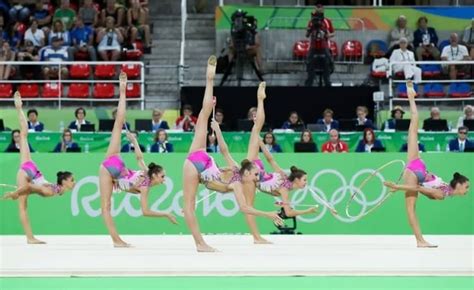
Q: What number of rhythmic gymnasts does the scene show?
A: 5